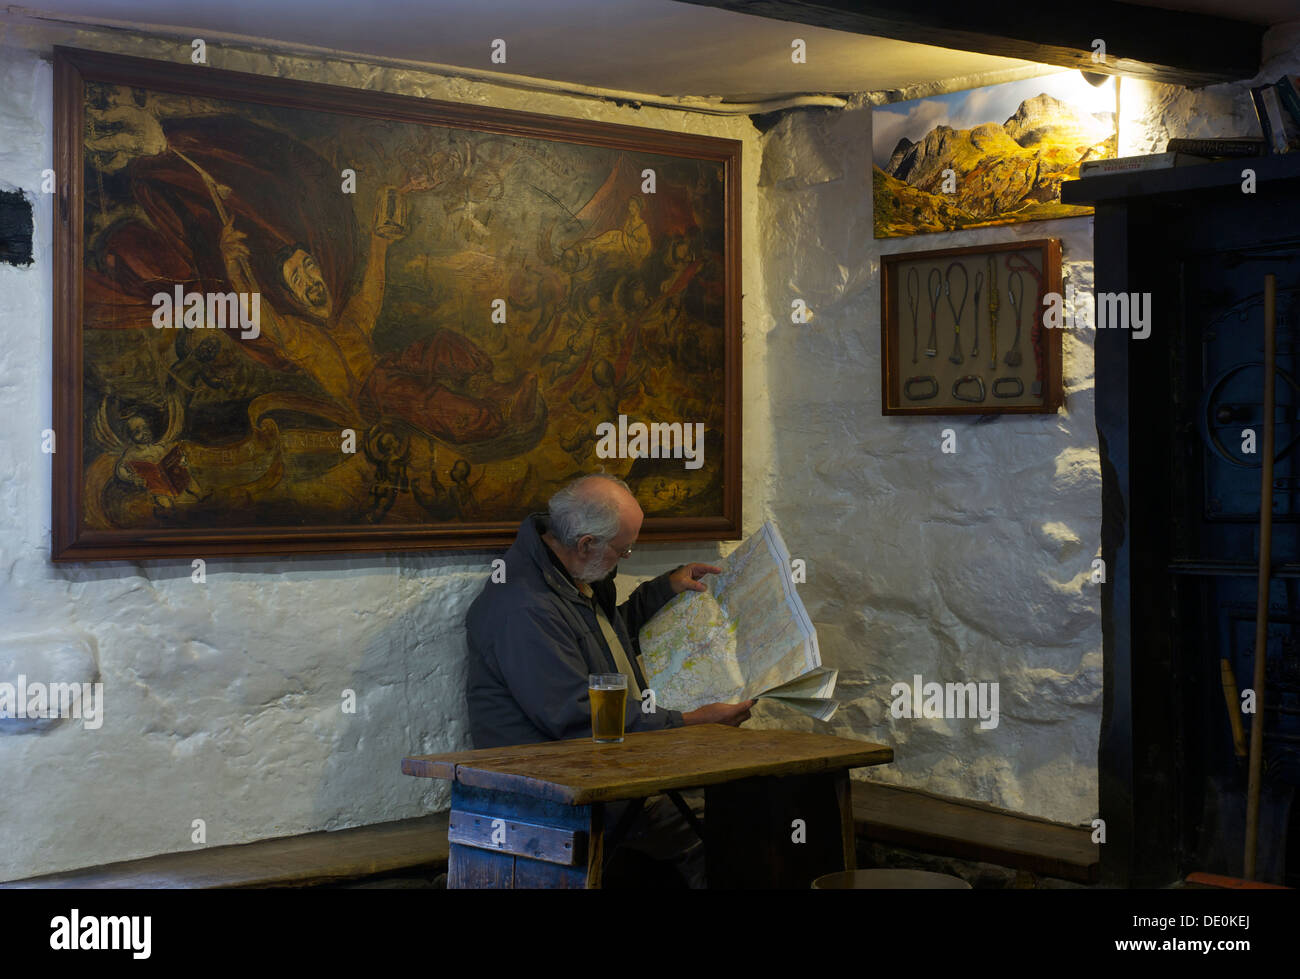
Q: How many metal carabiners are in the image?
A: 3